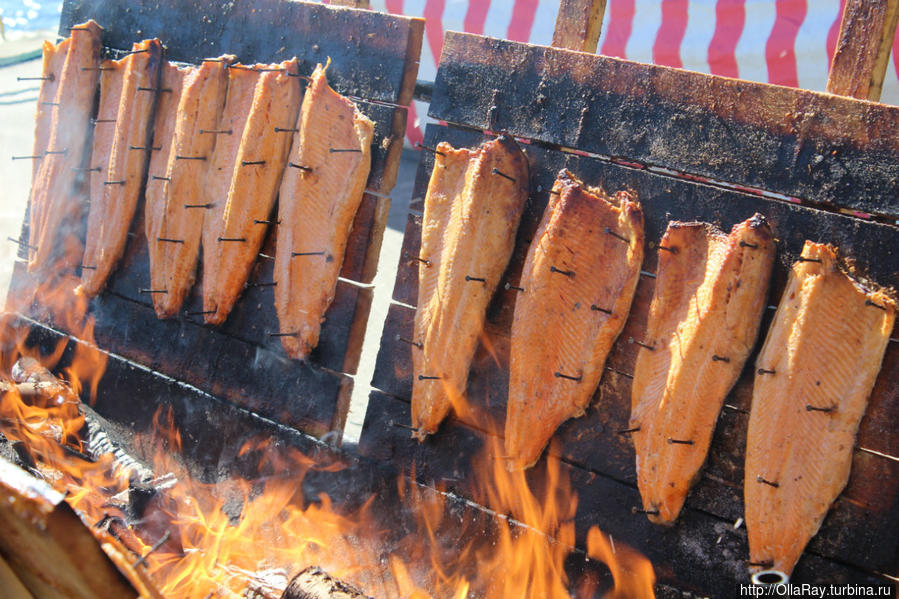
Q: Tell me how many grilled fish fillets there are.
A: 9